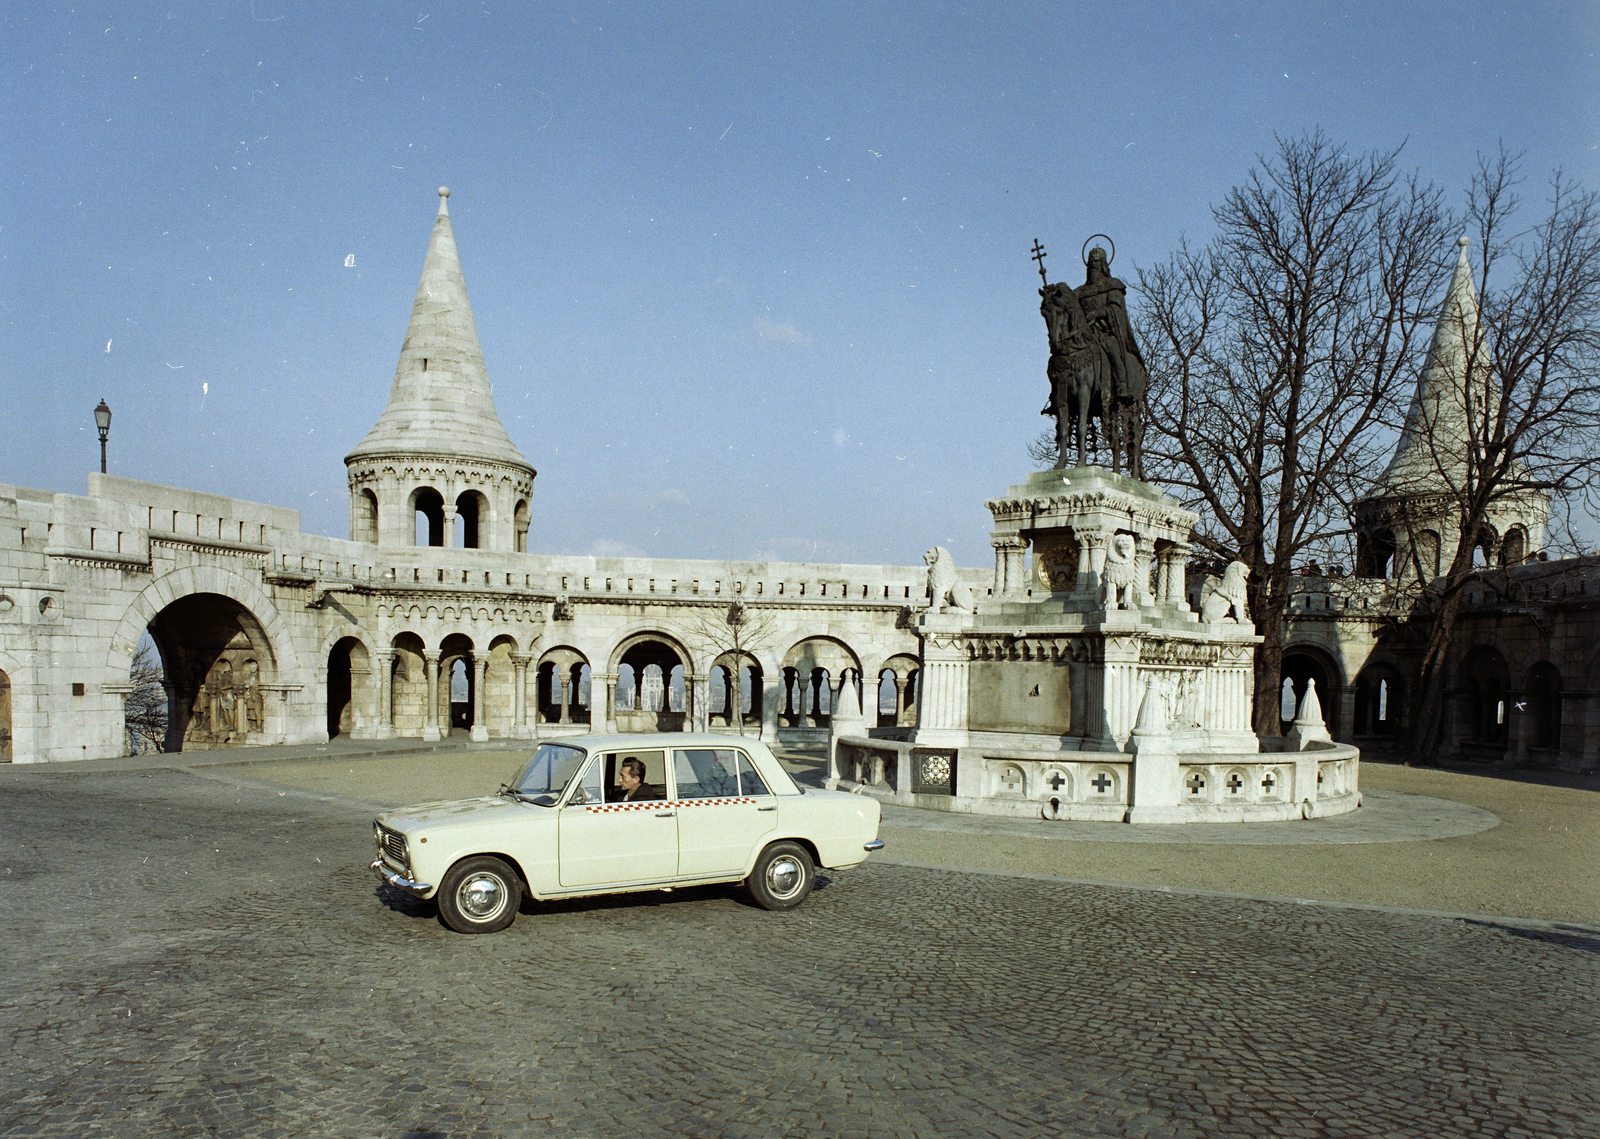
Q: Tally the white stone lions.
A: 3